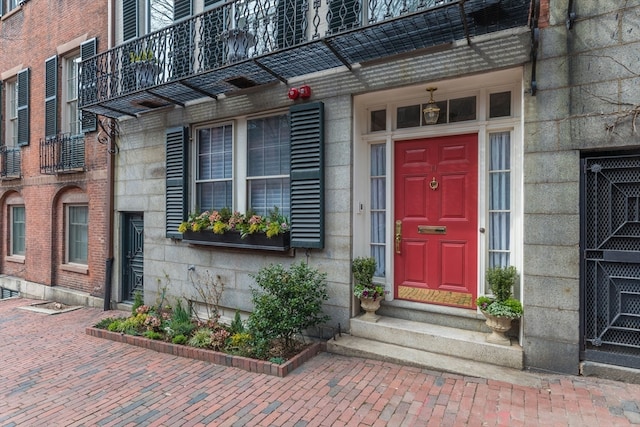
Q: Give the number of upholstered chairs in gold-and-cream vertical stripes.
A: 0